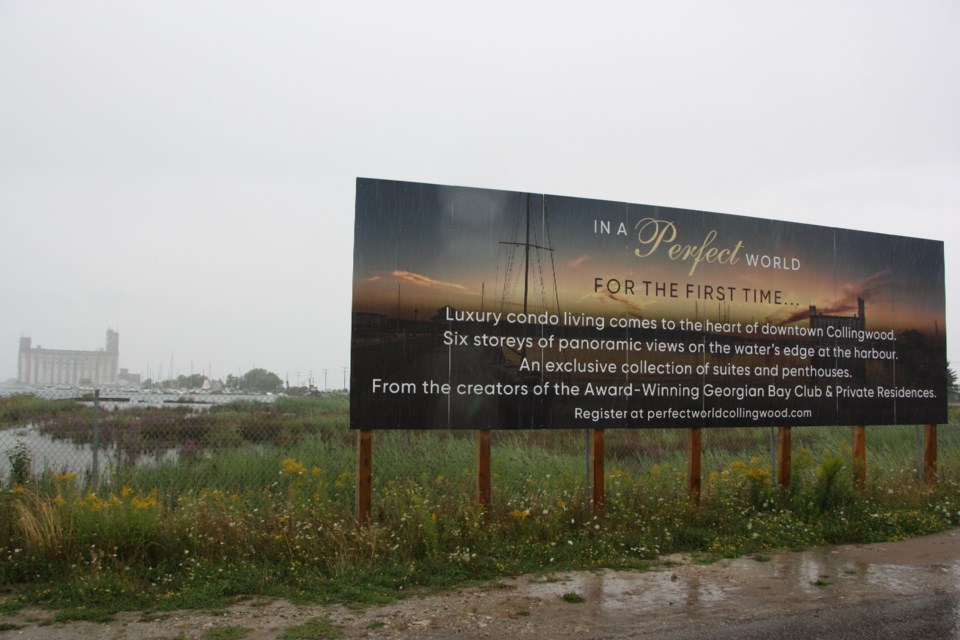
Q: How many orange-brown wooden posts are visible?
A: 7